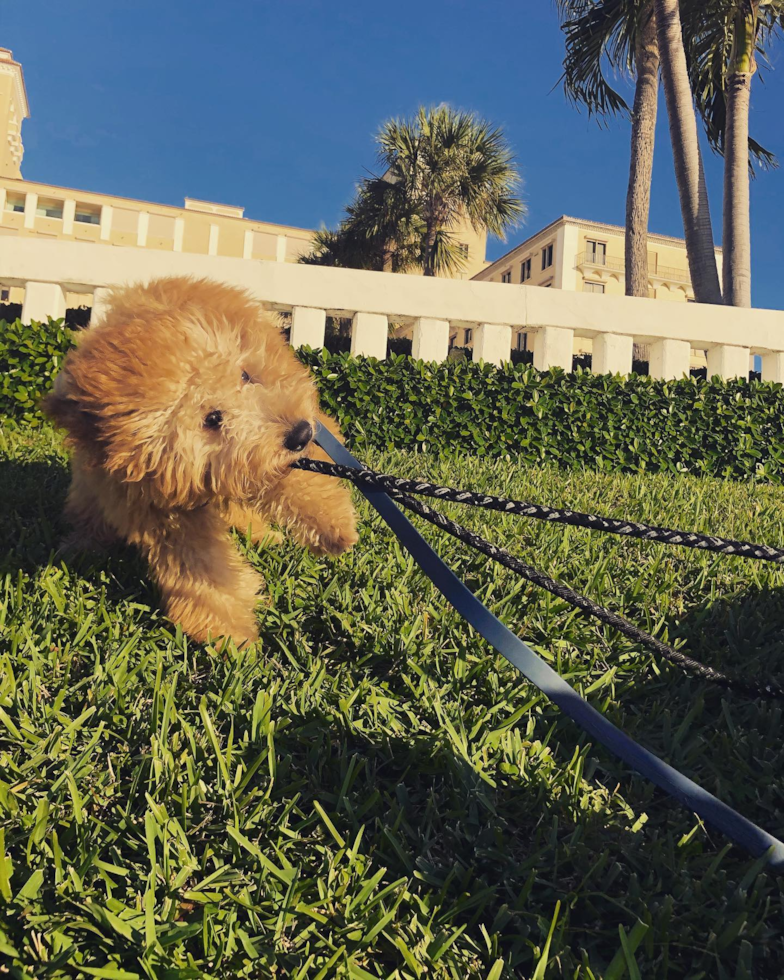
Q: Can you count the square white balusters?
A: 11